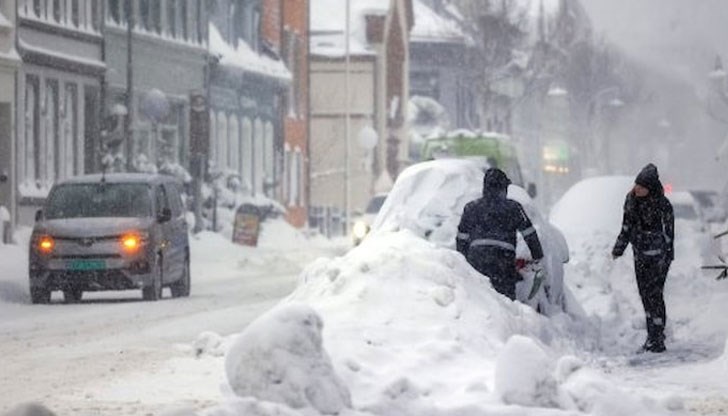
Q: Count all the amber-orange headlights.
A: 2